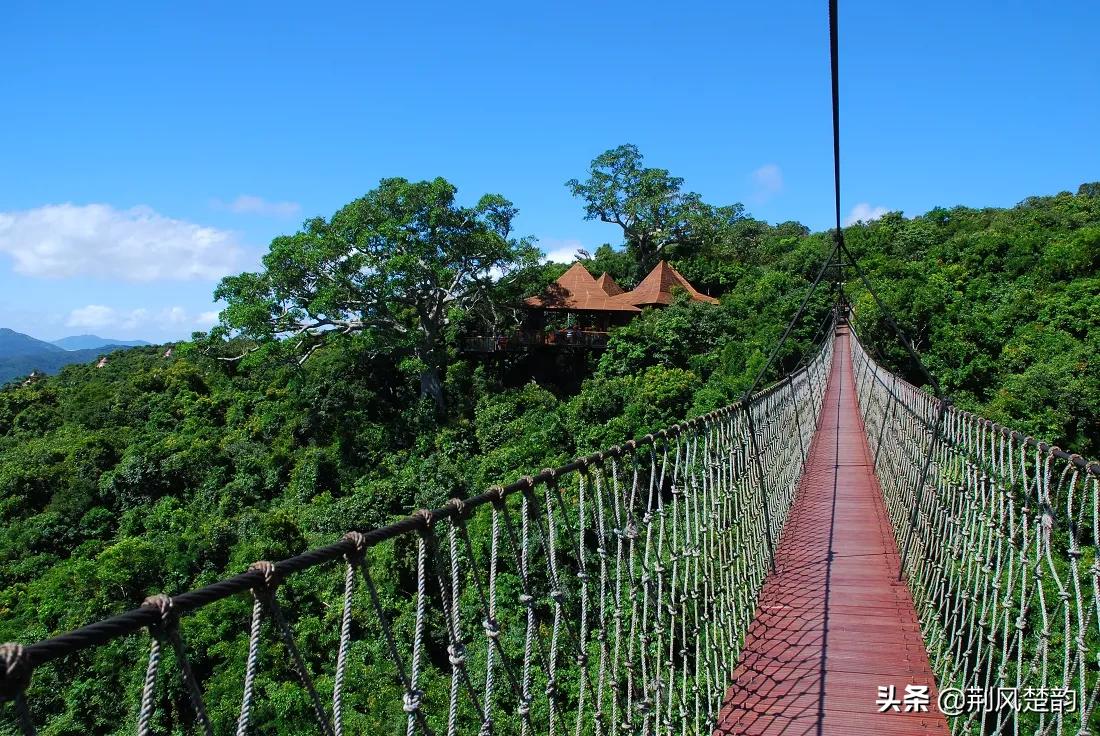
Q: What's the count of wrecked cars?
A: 0